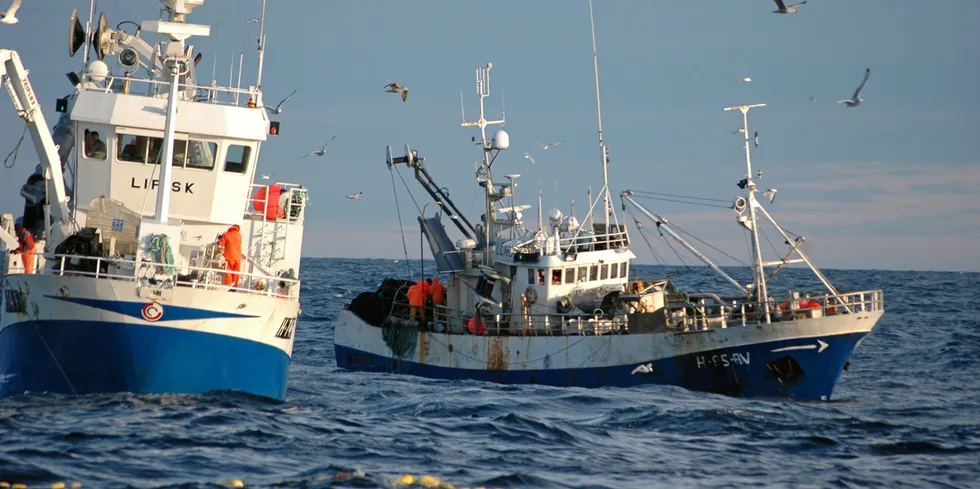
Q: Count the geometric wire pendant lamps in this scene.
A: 0